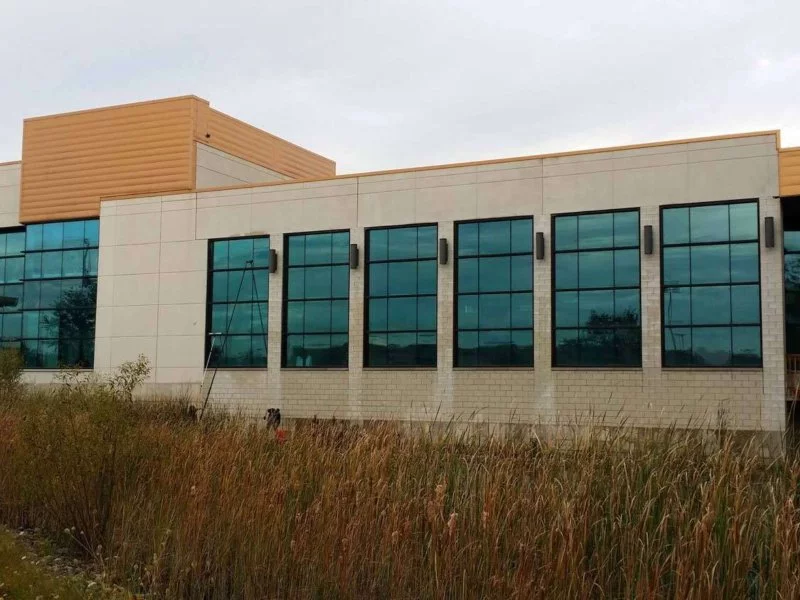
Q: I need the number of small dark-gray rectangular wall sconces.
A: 6